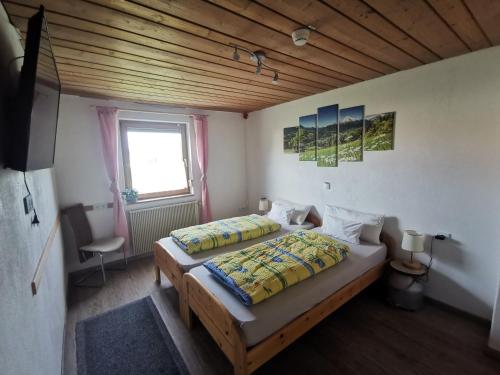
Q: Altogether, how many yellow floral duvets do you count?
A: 2